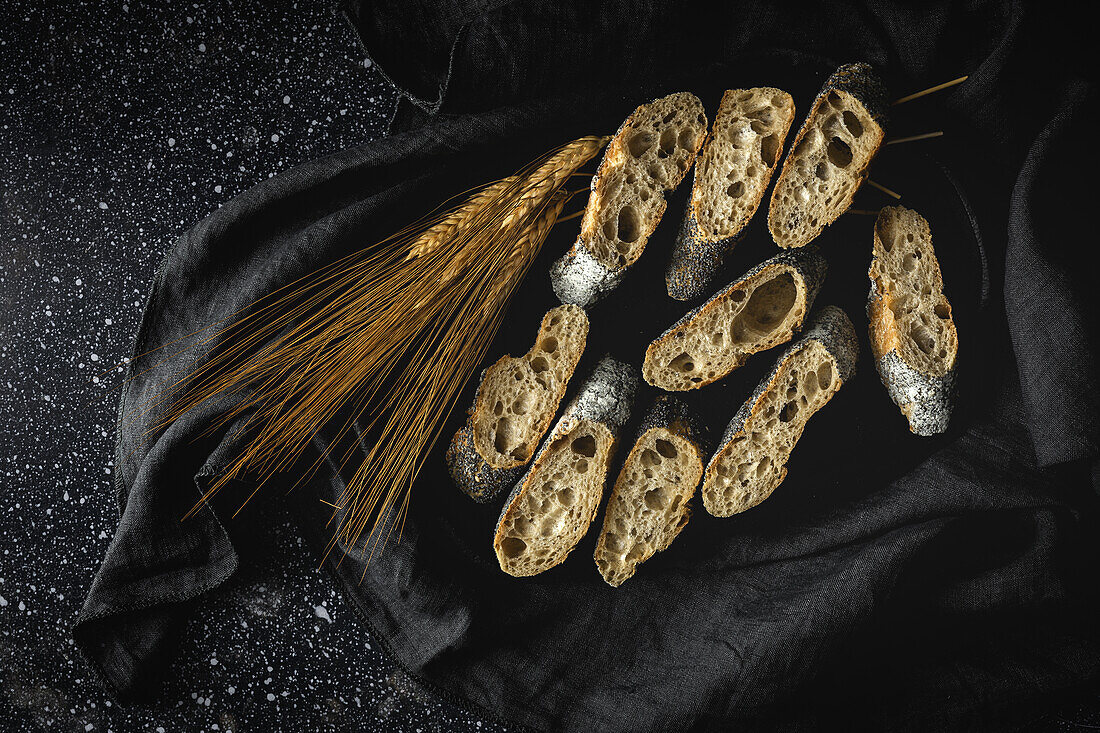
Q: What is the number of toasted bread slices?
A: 9